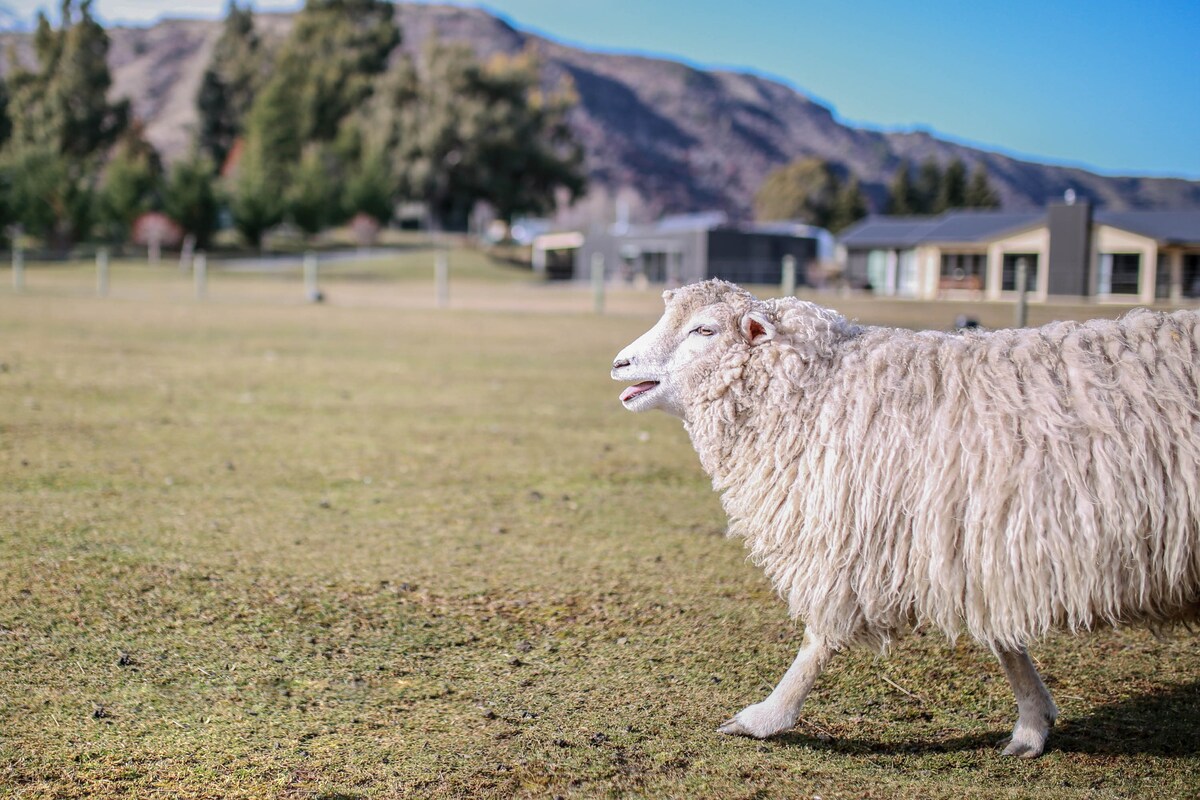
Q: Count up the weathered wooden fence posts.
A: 8